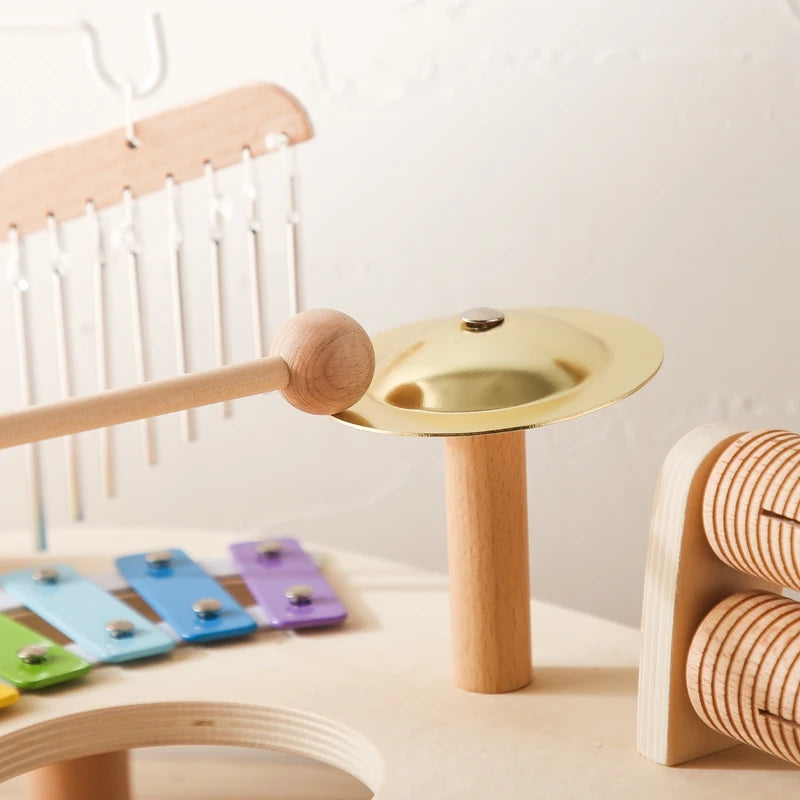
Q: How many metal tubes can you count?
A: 8